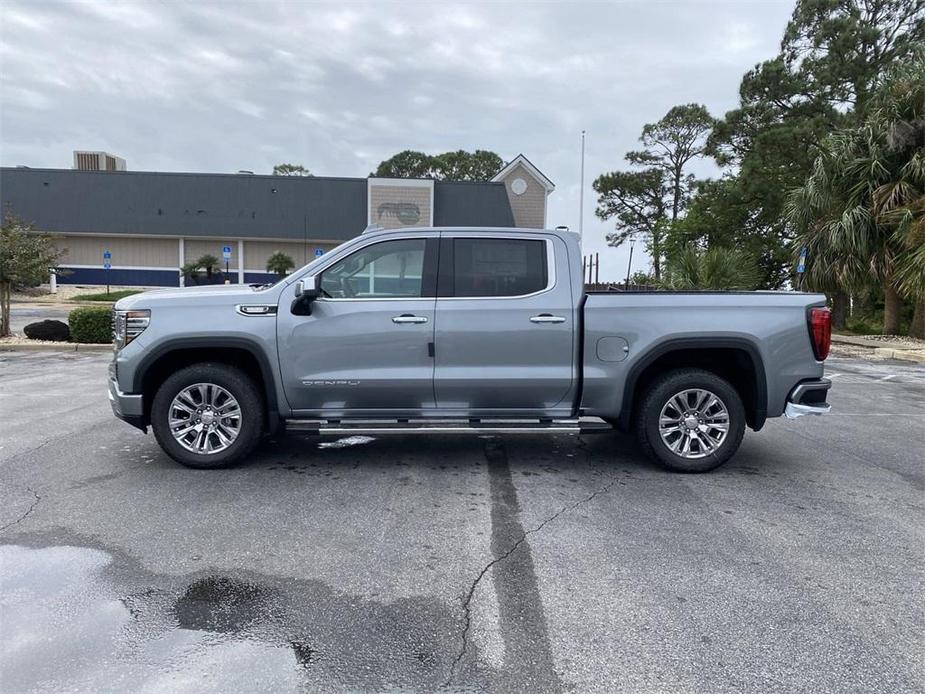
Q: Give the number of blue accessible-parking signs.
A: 4